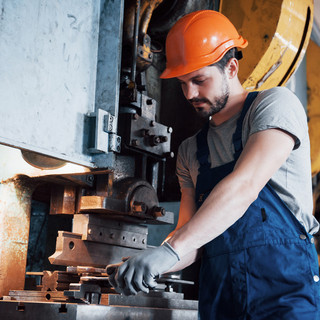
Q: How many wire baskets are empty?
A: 0